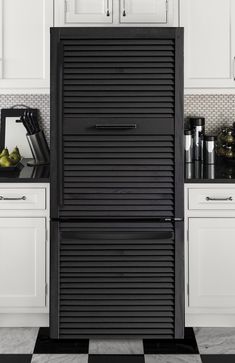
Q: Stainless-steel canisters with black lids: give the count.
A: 3